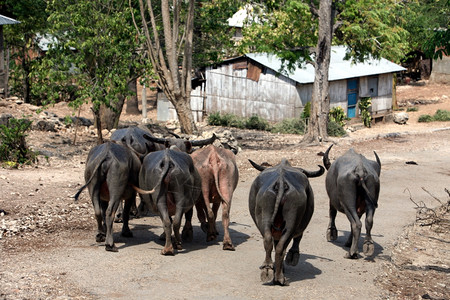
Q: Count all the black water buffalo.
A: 5